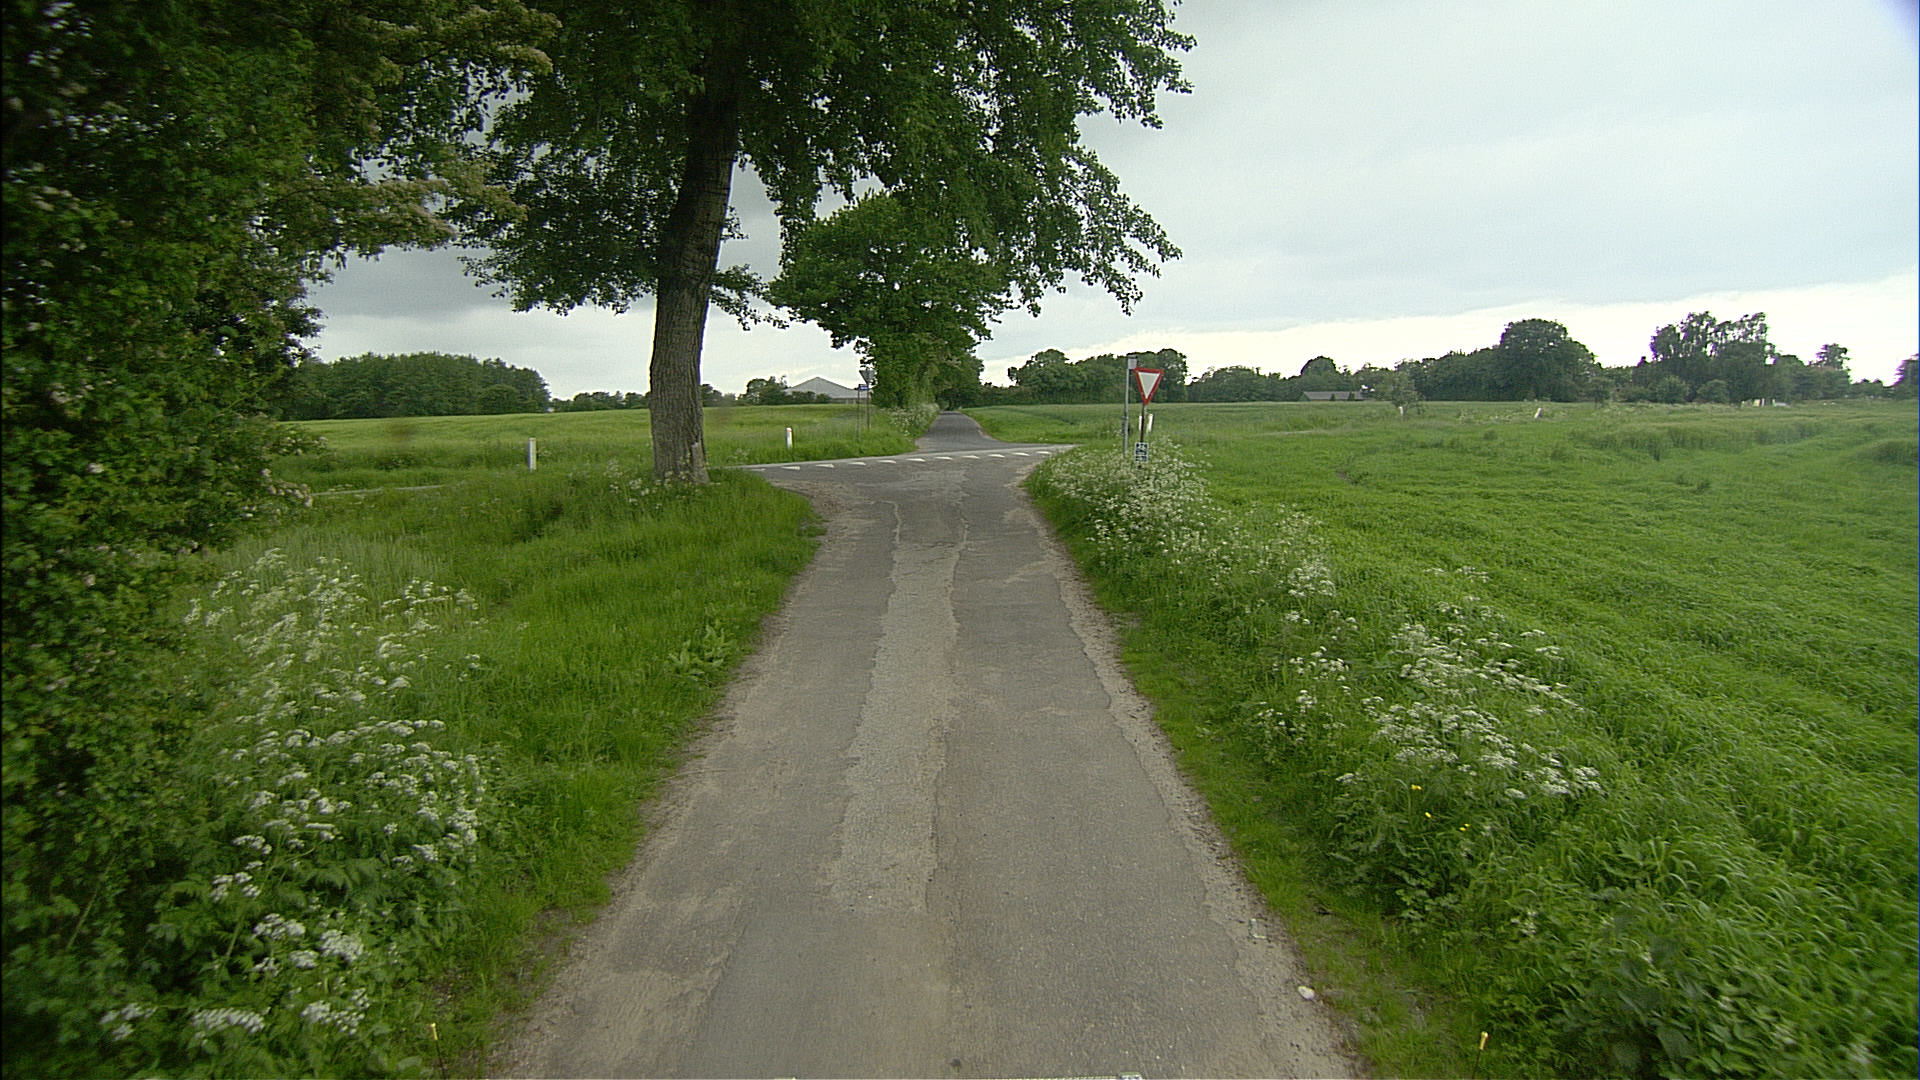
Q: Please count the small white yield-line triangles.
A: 11